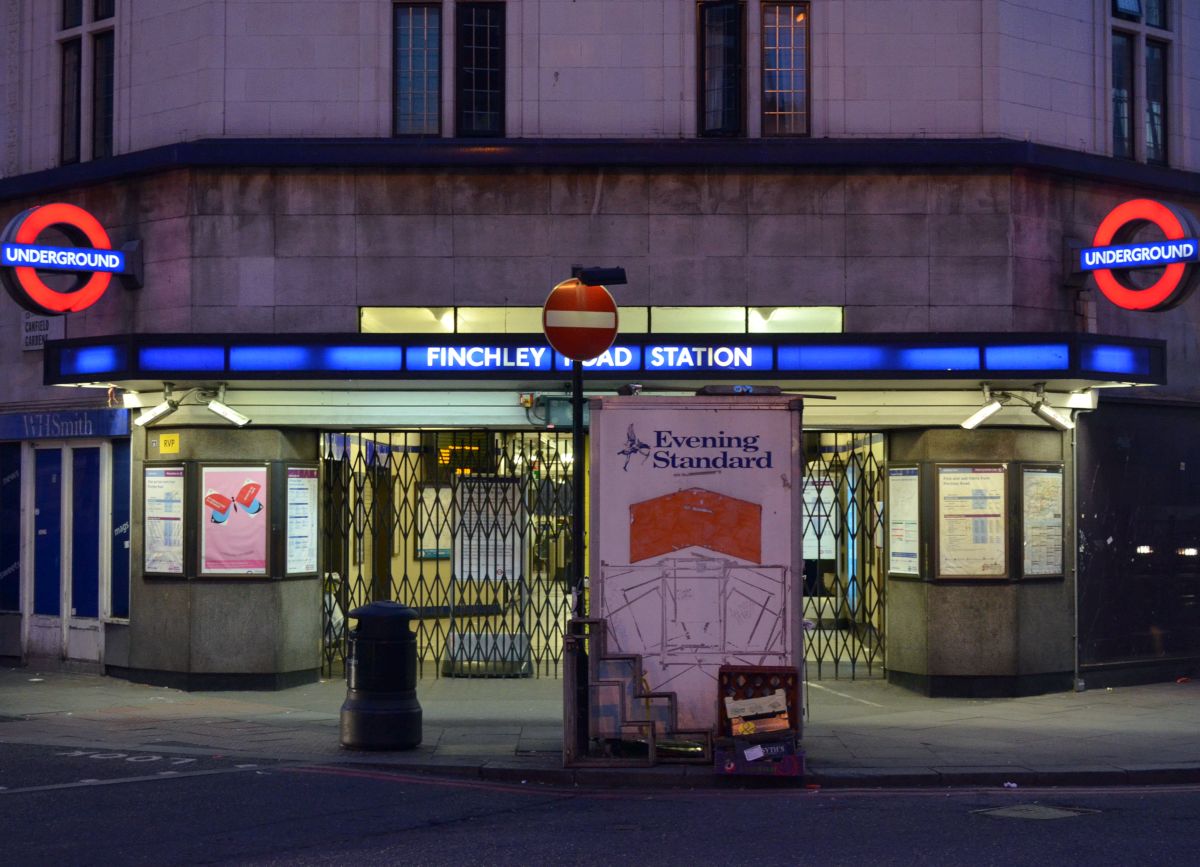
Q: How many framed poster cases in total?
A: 6